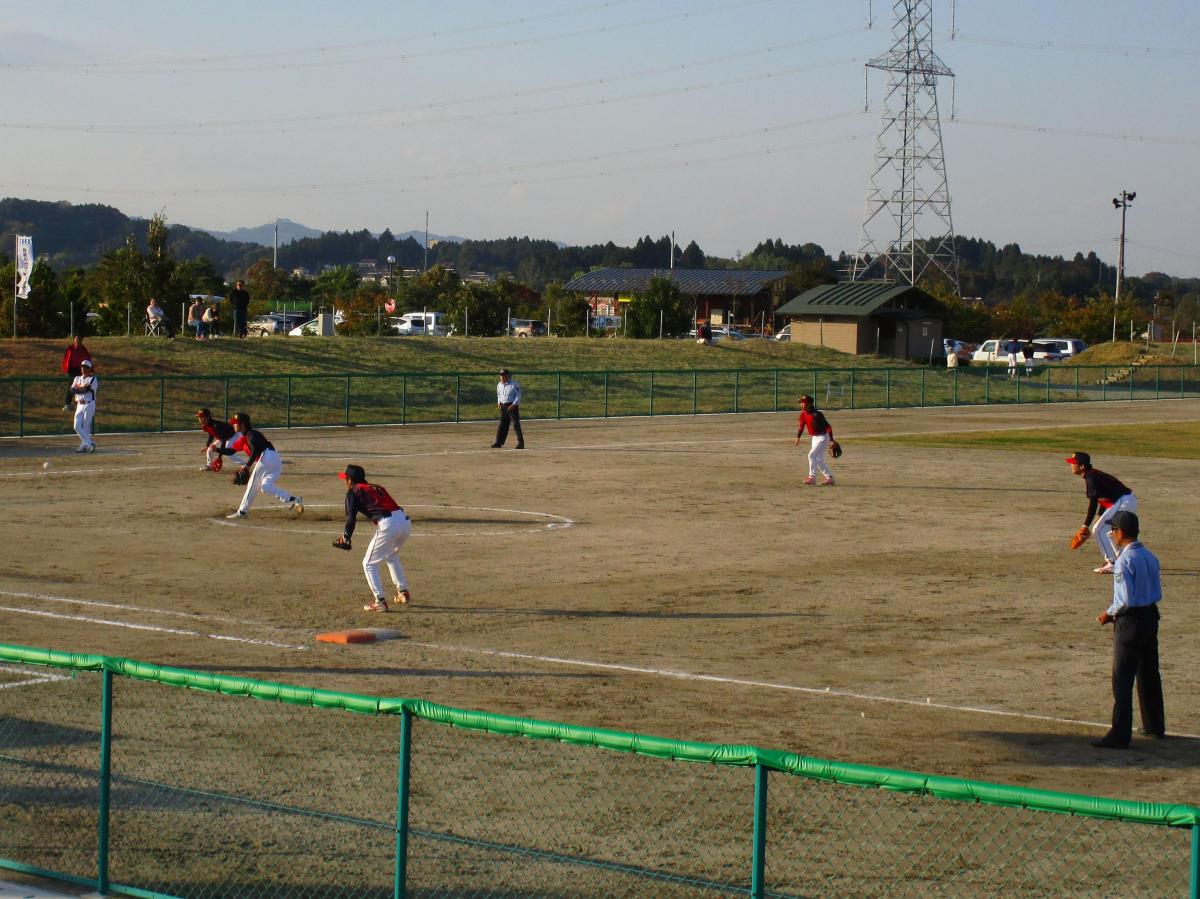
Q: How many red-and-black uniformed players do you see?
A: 5